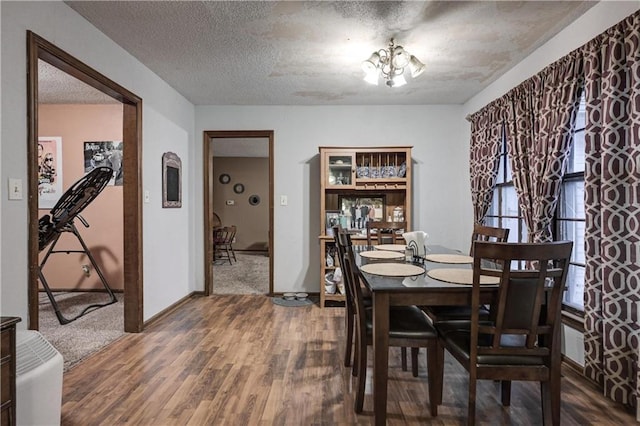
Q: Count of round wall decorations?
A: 3